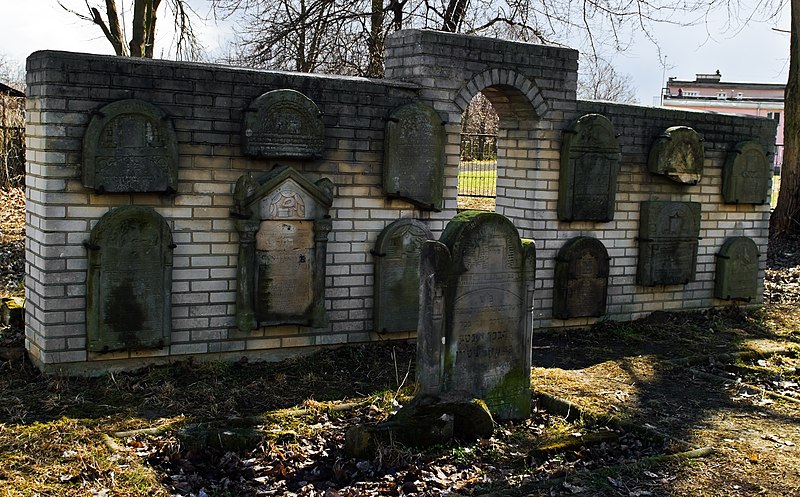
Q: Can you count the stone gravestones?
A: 13